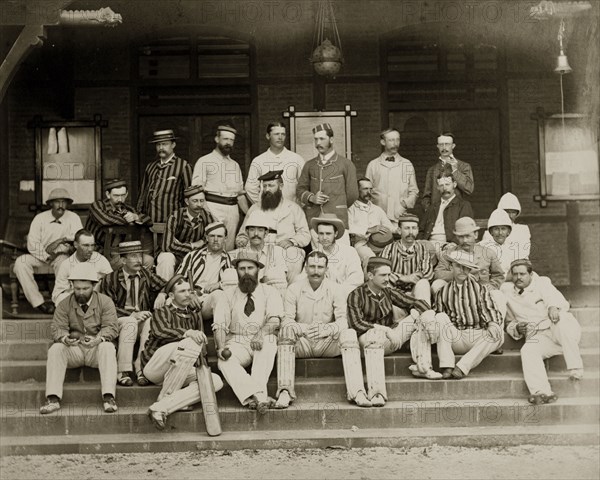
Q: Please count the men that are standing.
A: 6